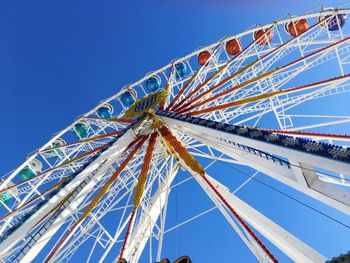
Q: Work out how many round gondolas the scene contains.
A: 13